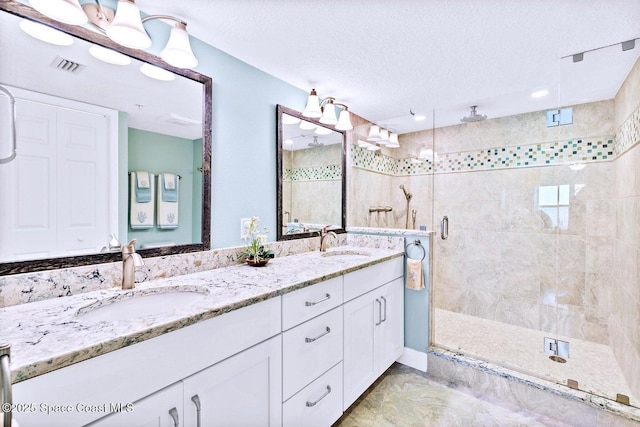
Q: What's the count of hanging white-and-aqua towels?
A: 2